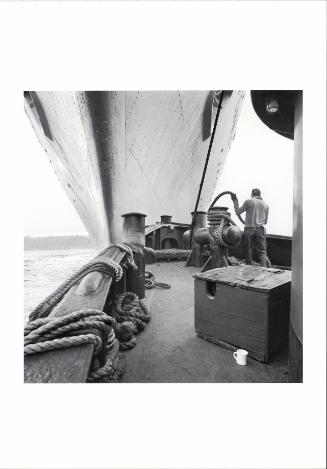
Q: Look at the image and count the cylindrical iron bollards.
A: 4